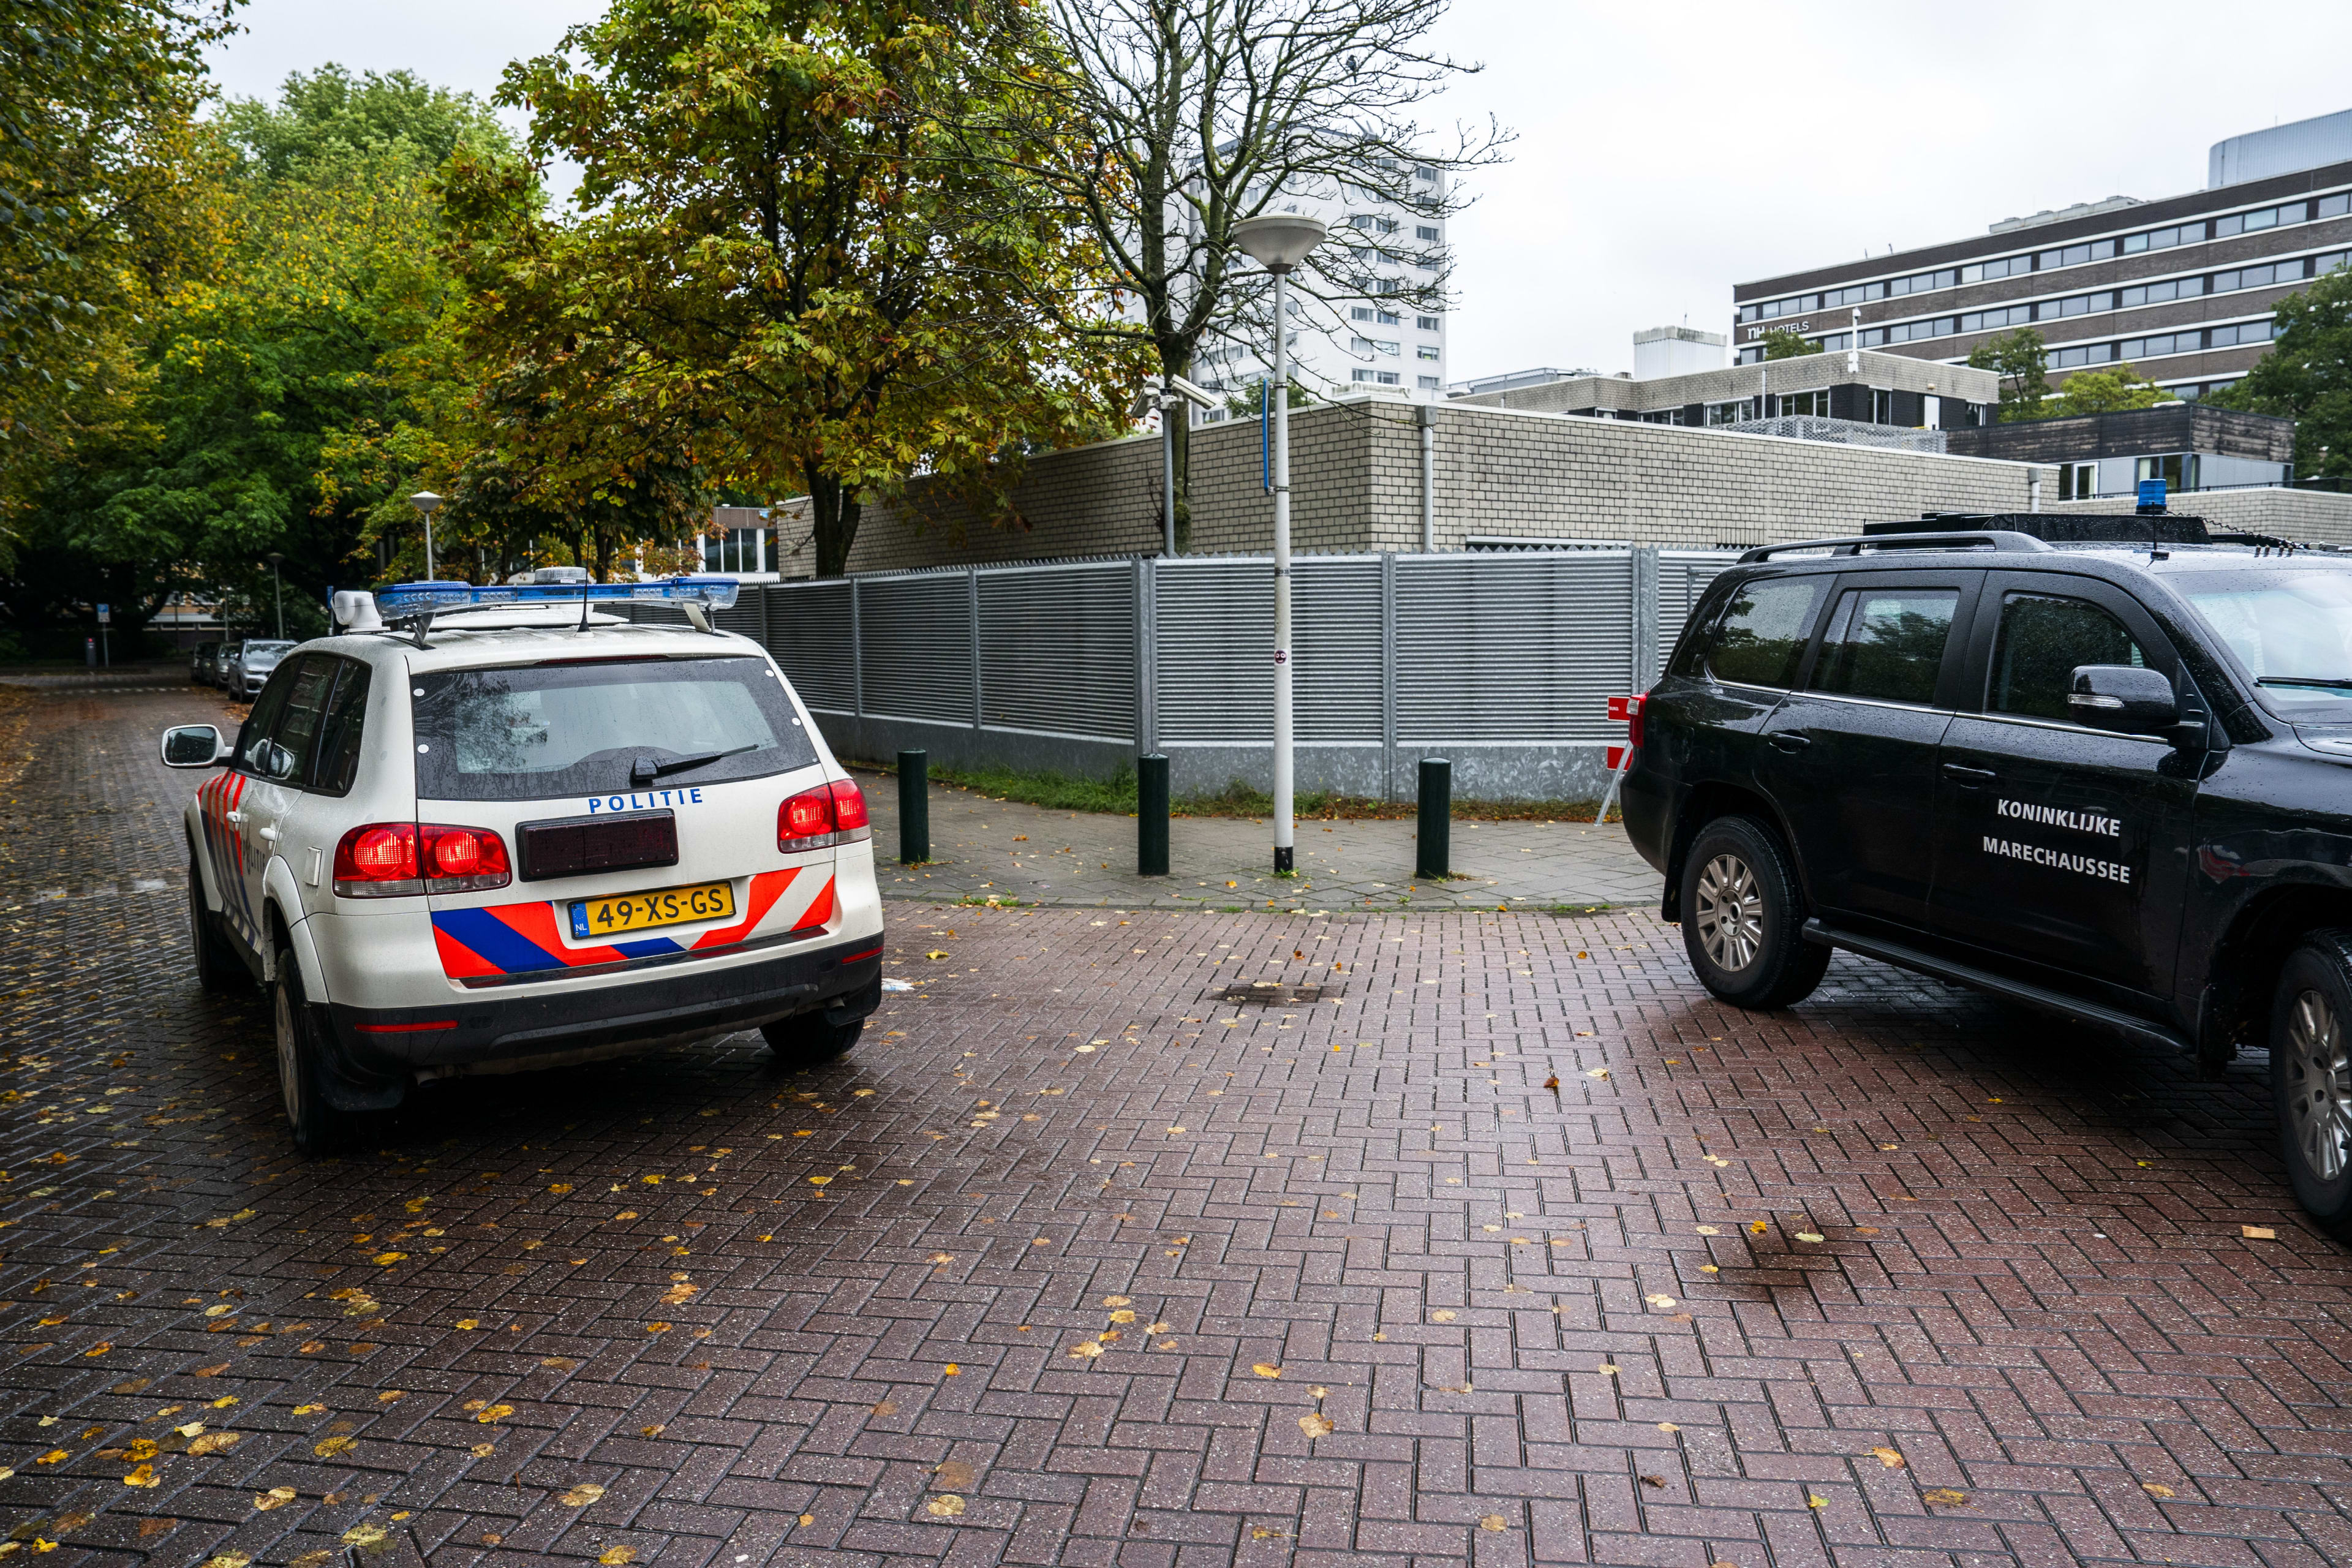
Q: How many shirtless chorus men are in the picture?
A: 0